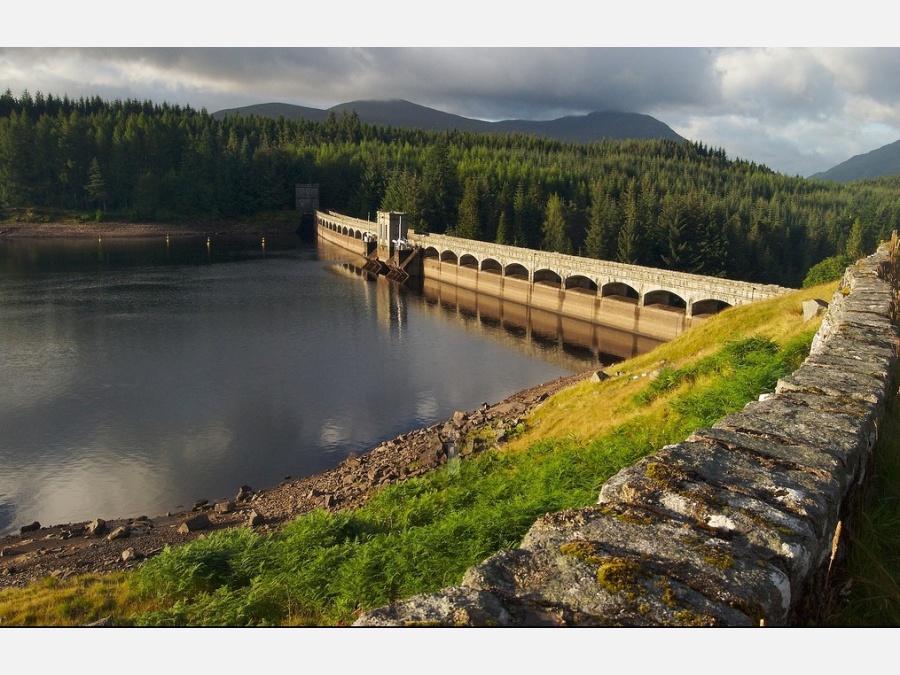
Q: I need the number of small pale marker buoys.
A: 4